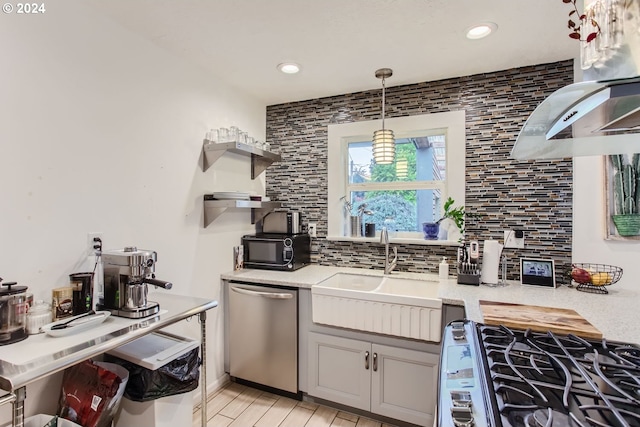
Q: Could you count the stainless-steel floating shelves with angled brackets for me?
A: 2